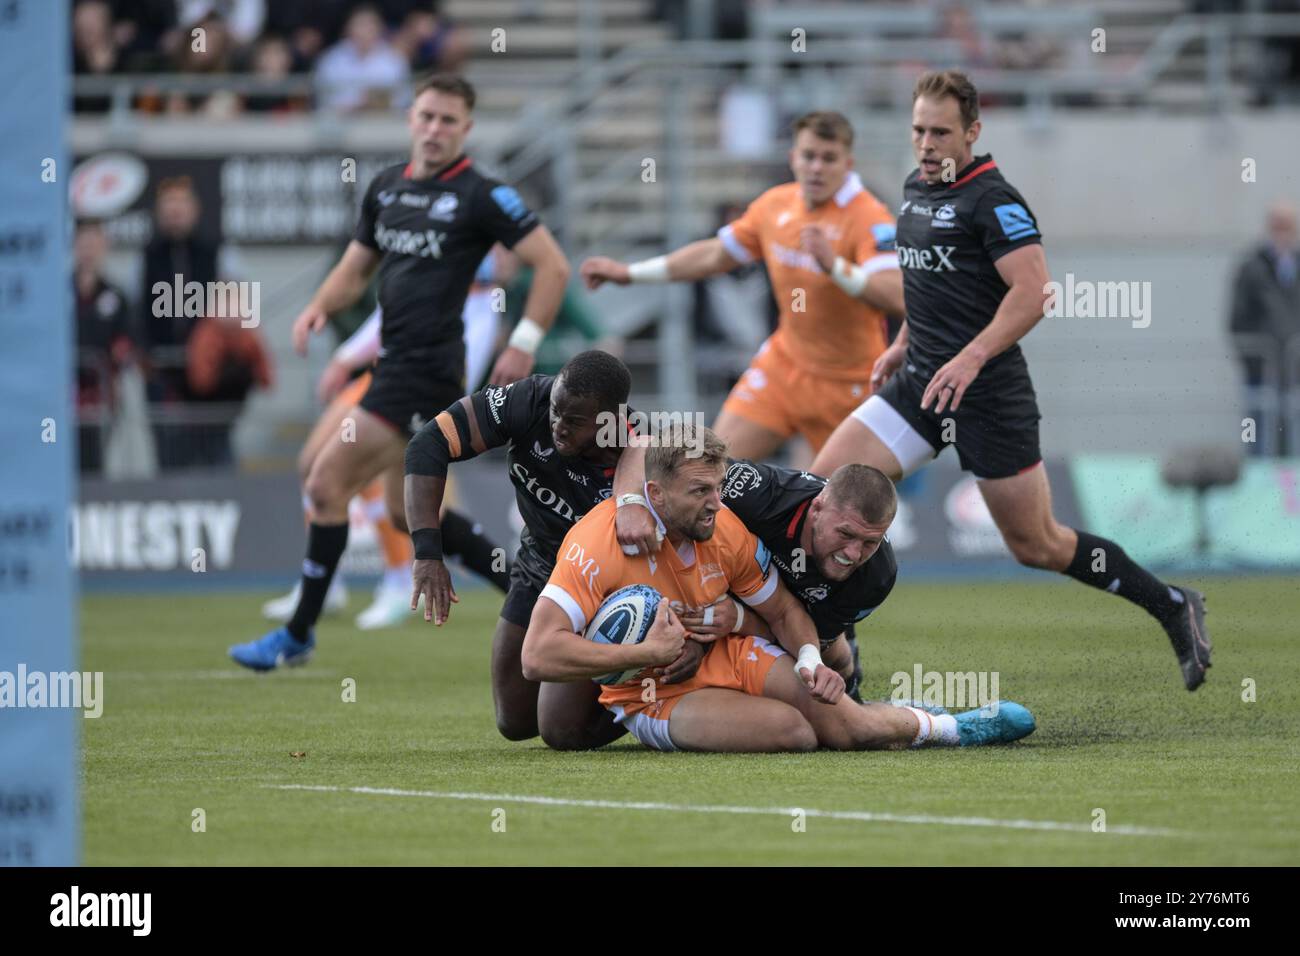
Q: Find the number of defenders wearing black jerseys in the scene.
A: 4